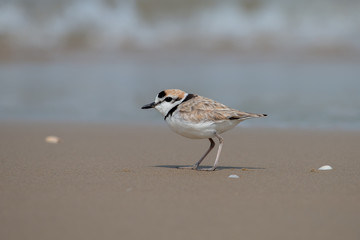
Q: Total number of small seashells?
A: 3